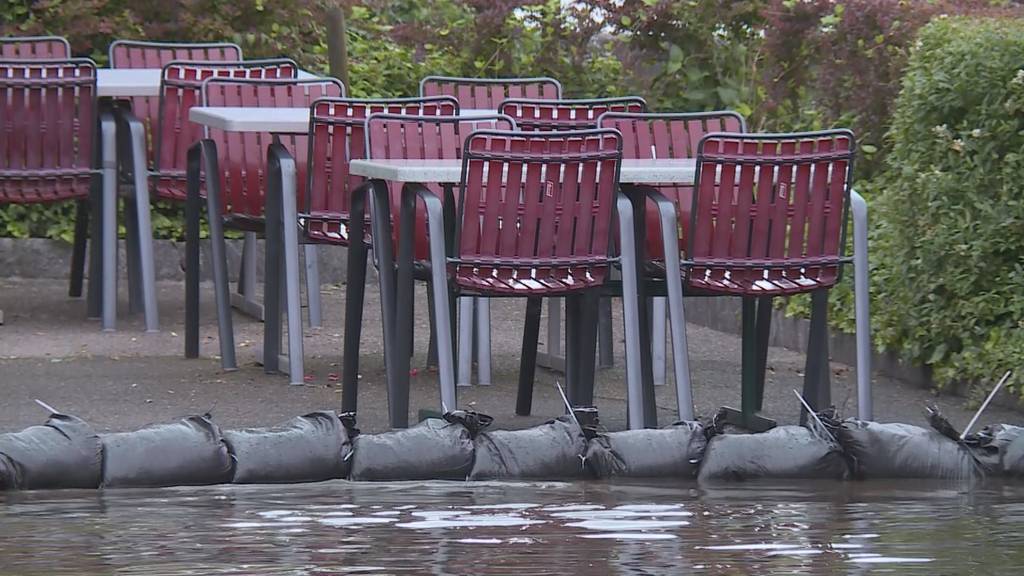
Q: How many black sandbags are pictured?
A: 9